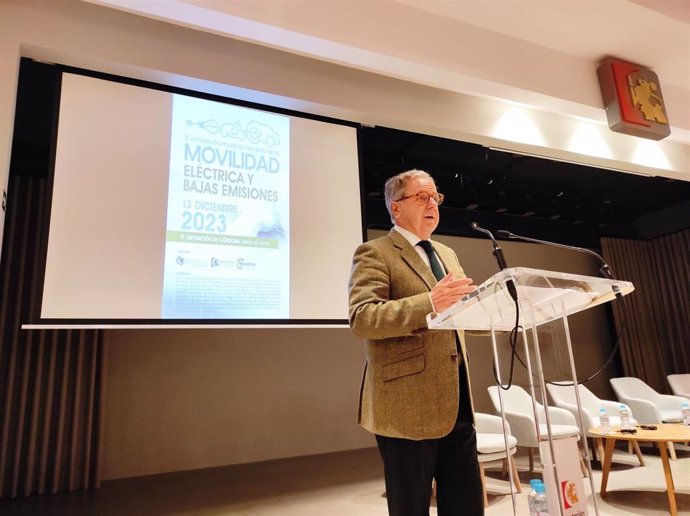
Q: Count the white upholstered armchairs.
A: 5